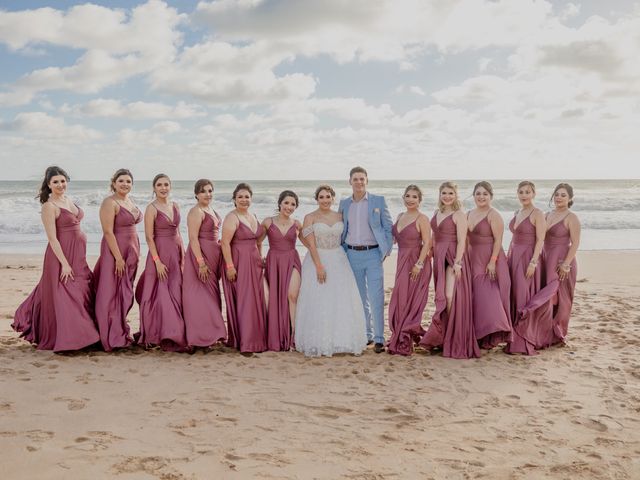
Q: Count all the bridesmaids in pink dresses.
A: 11